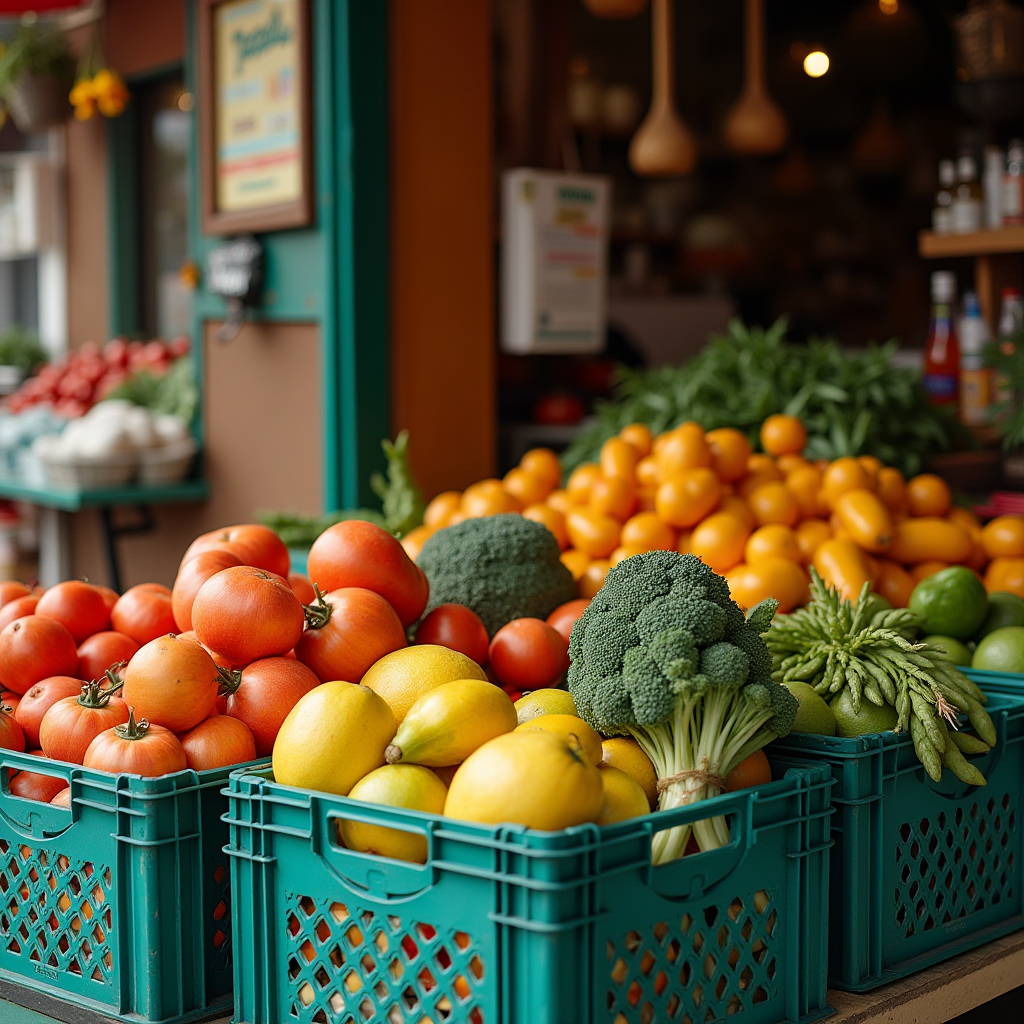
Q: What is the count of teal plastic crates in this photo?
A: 3